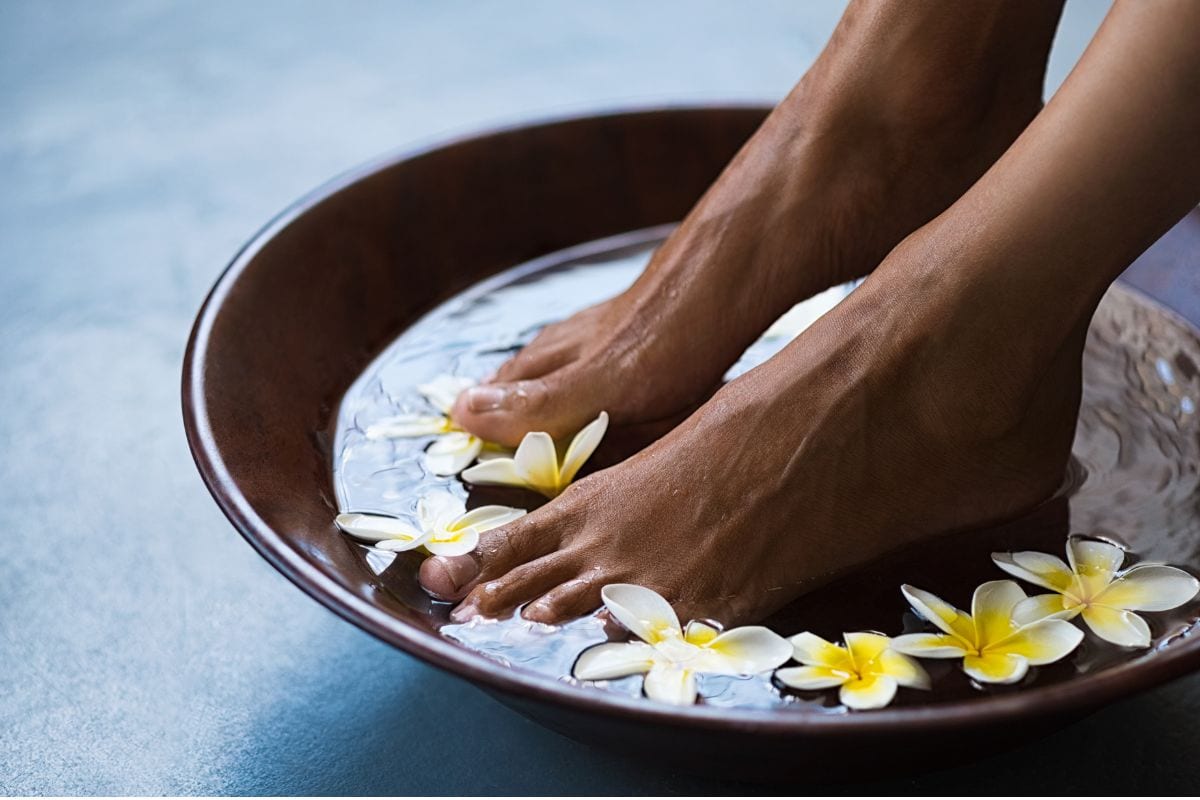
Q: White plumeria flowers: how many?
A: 7